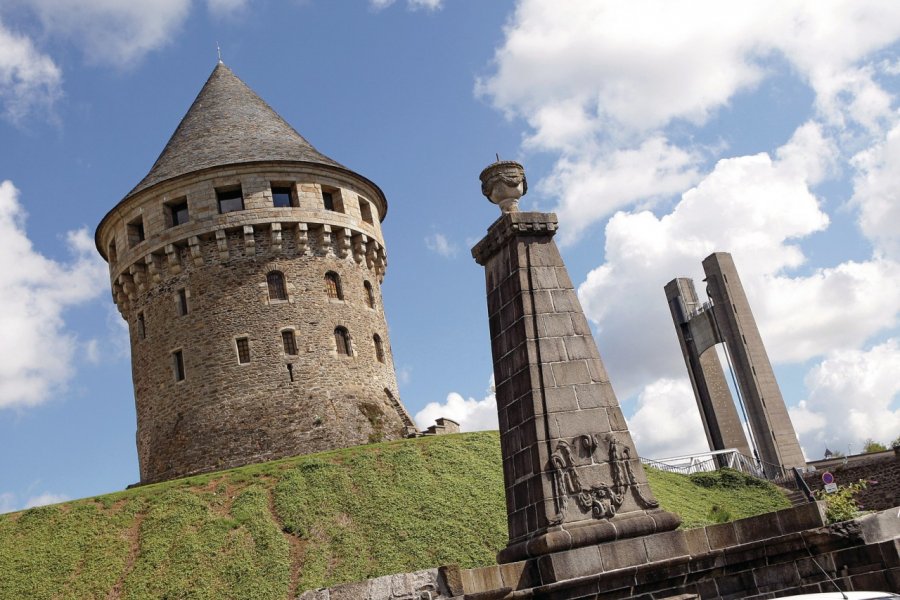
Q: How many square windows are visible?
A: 7